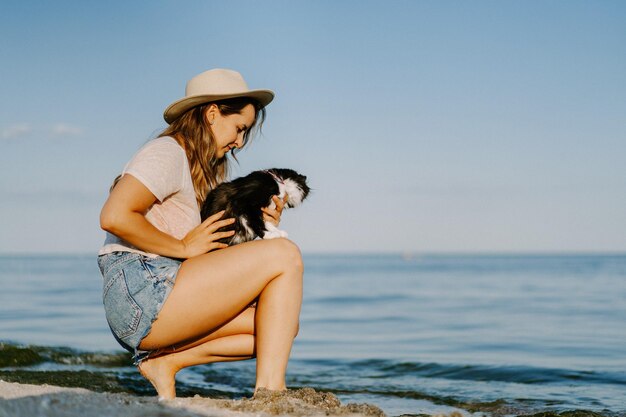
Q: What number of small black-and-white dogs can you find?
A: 1